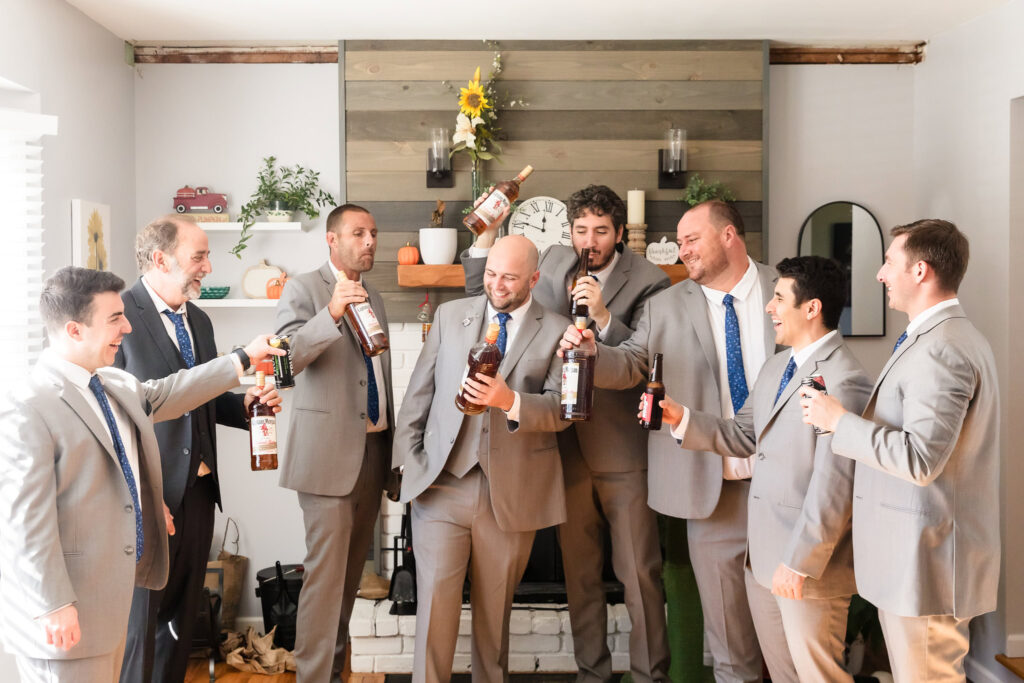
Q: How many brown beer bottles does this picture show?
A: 2